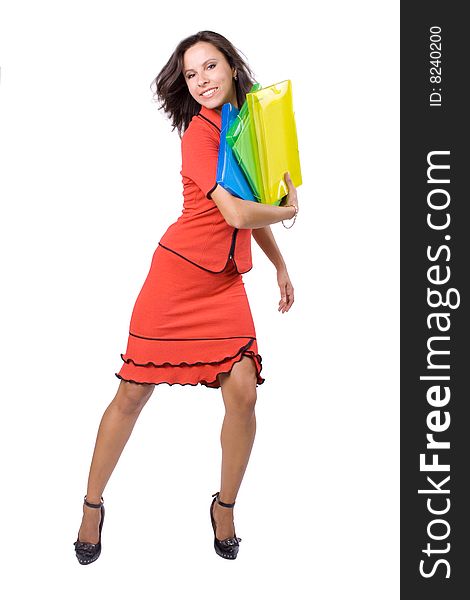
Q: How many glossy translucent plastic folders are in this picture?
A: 3